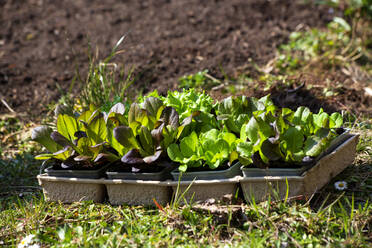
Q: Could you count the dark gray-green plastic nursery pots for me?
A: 4